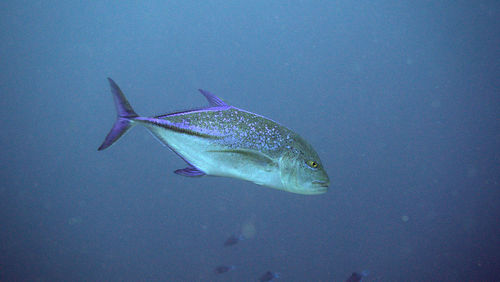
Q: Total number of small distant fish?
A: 4